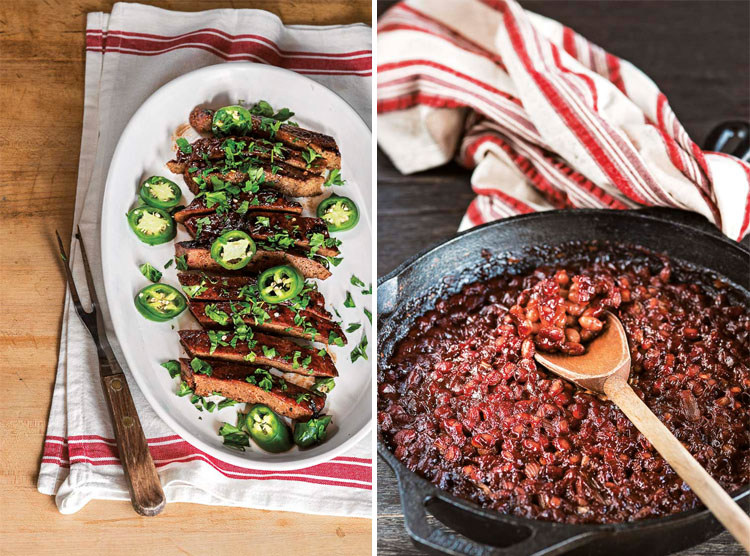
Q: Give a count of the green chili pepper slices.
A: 8